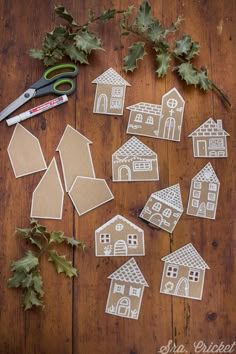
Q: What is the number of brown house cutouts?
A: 13